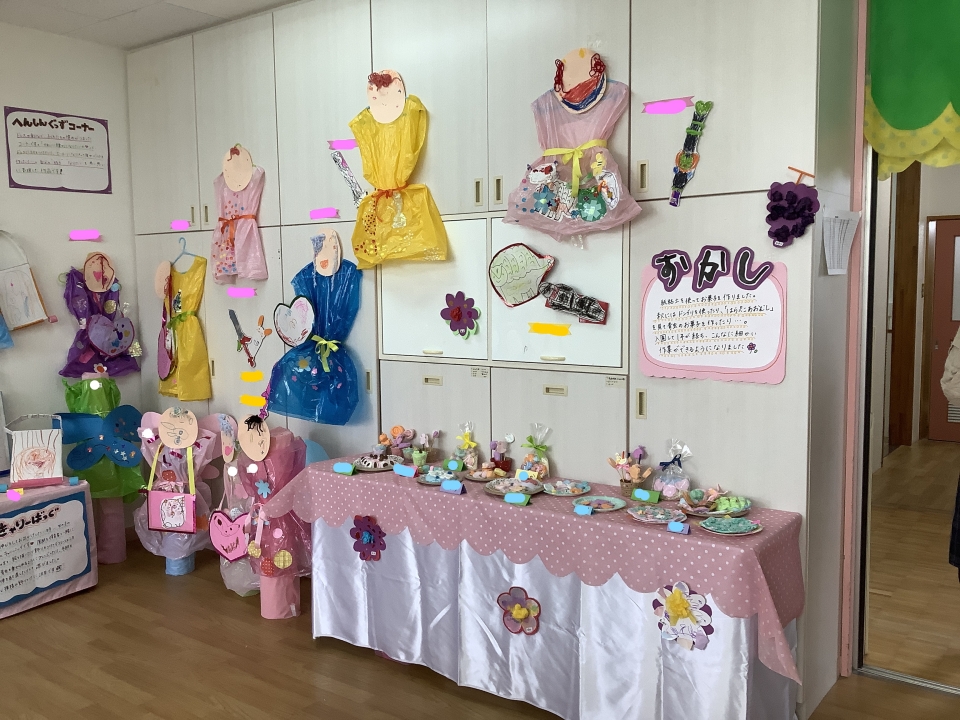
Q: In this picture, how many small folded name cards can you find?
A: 9